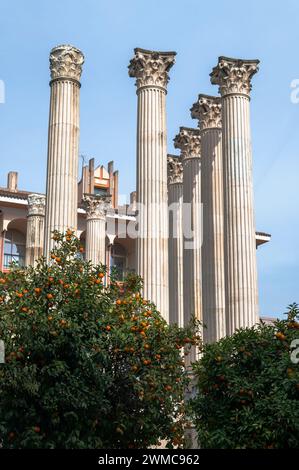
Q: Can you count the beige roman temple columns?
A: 8